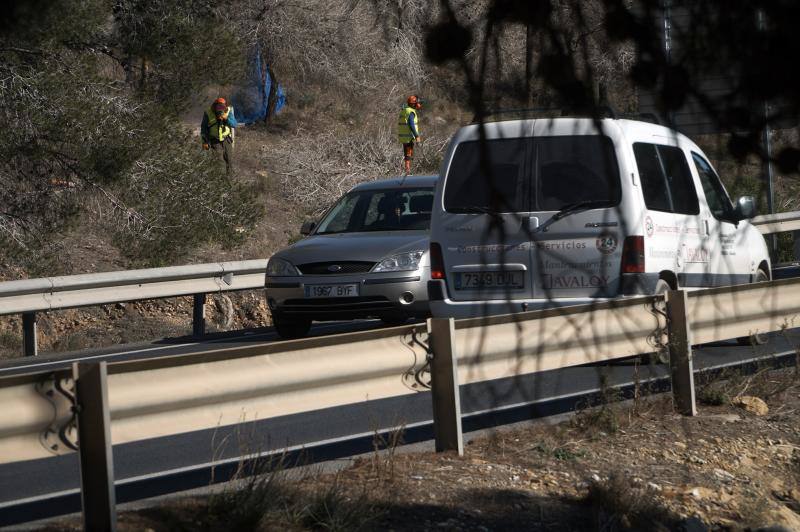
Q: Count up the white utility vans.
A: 1